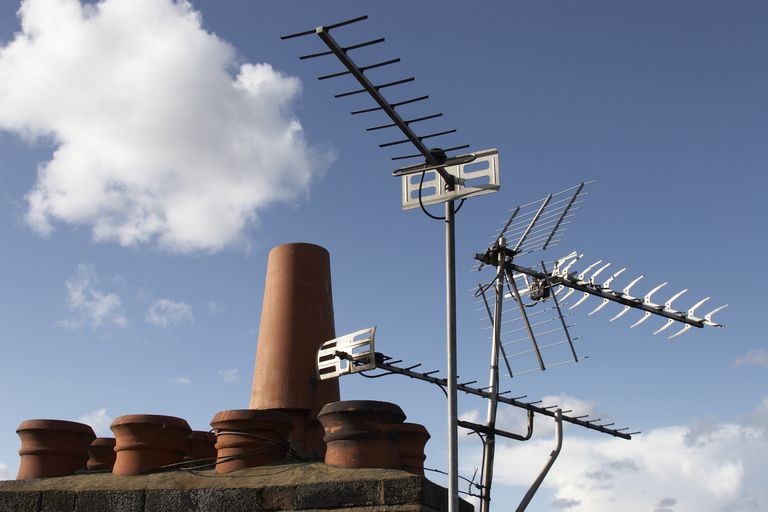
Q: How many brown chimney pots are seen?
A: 8